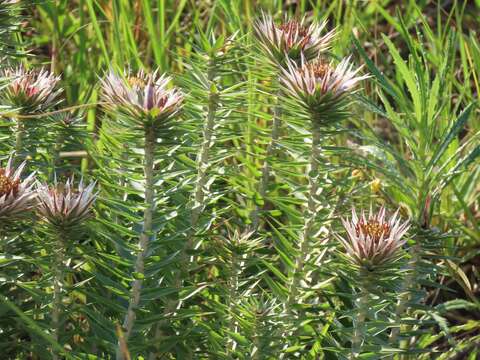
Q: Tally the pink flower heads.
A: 7